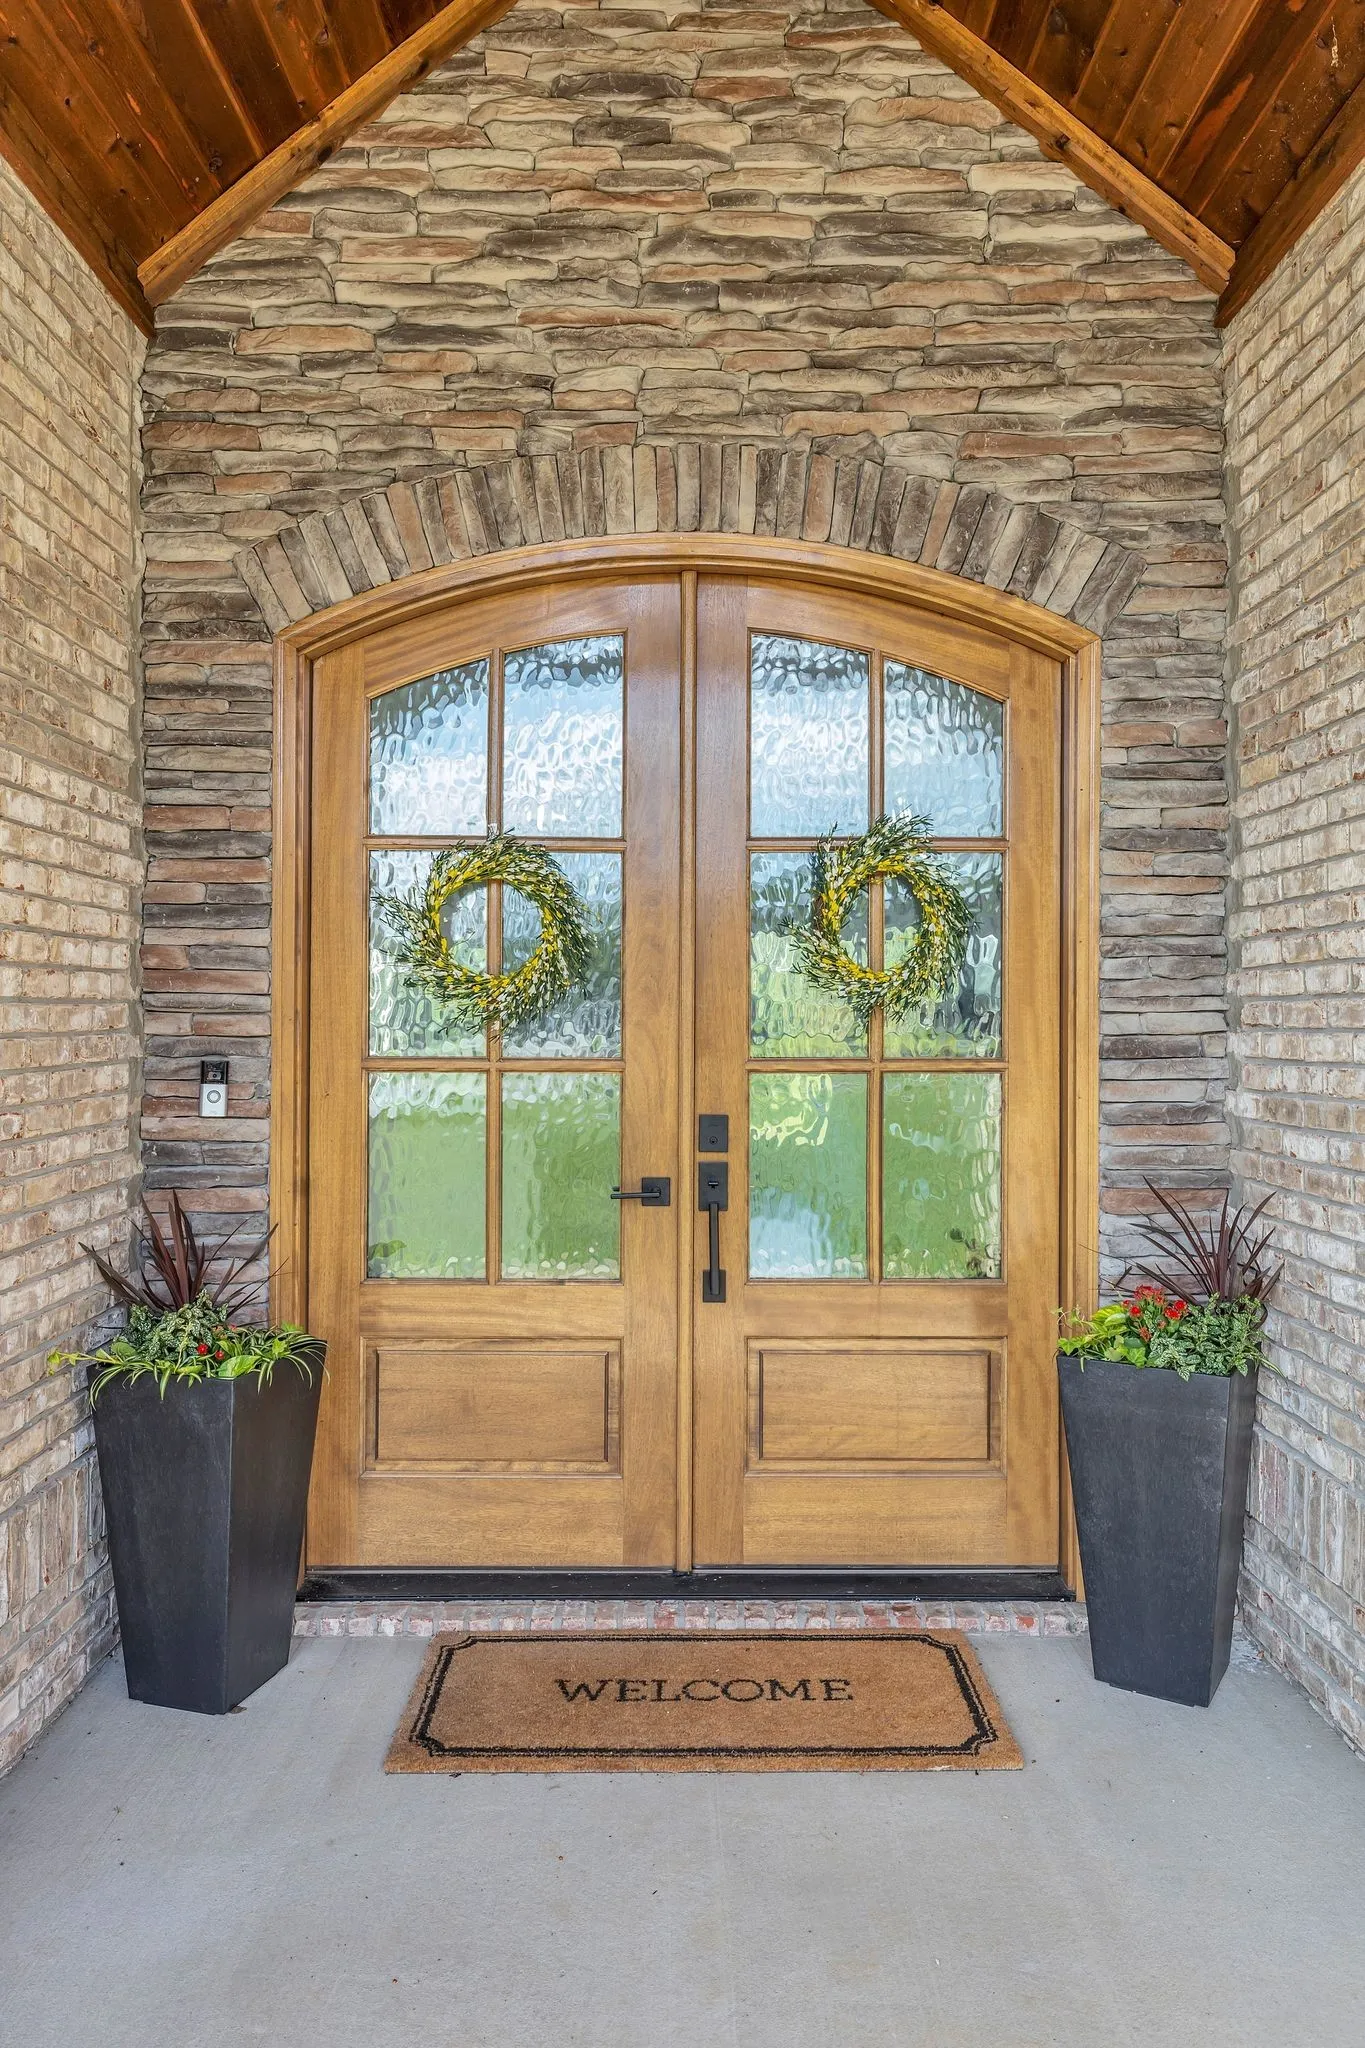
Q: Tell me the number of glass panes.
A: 12